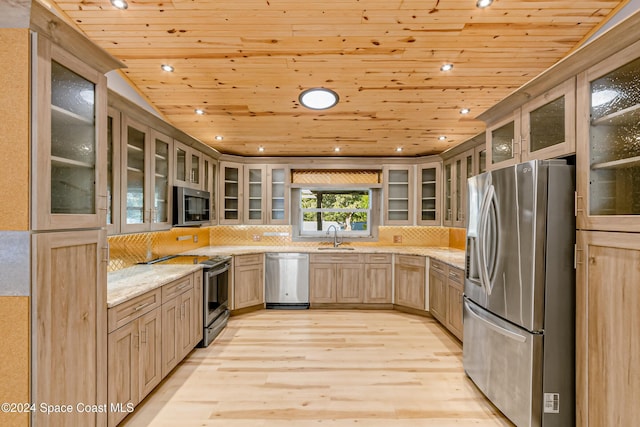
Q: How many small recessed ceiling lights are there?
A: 11